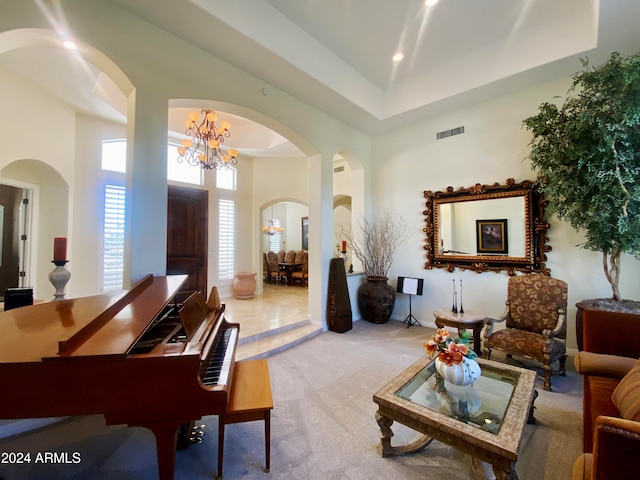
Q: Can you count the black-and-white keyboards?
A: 1